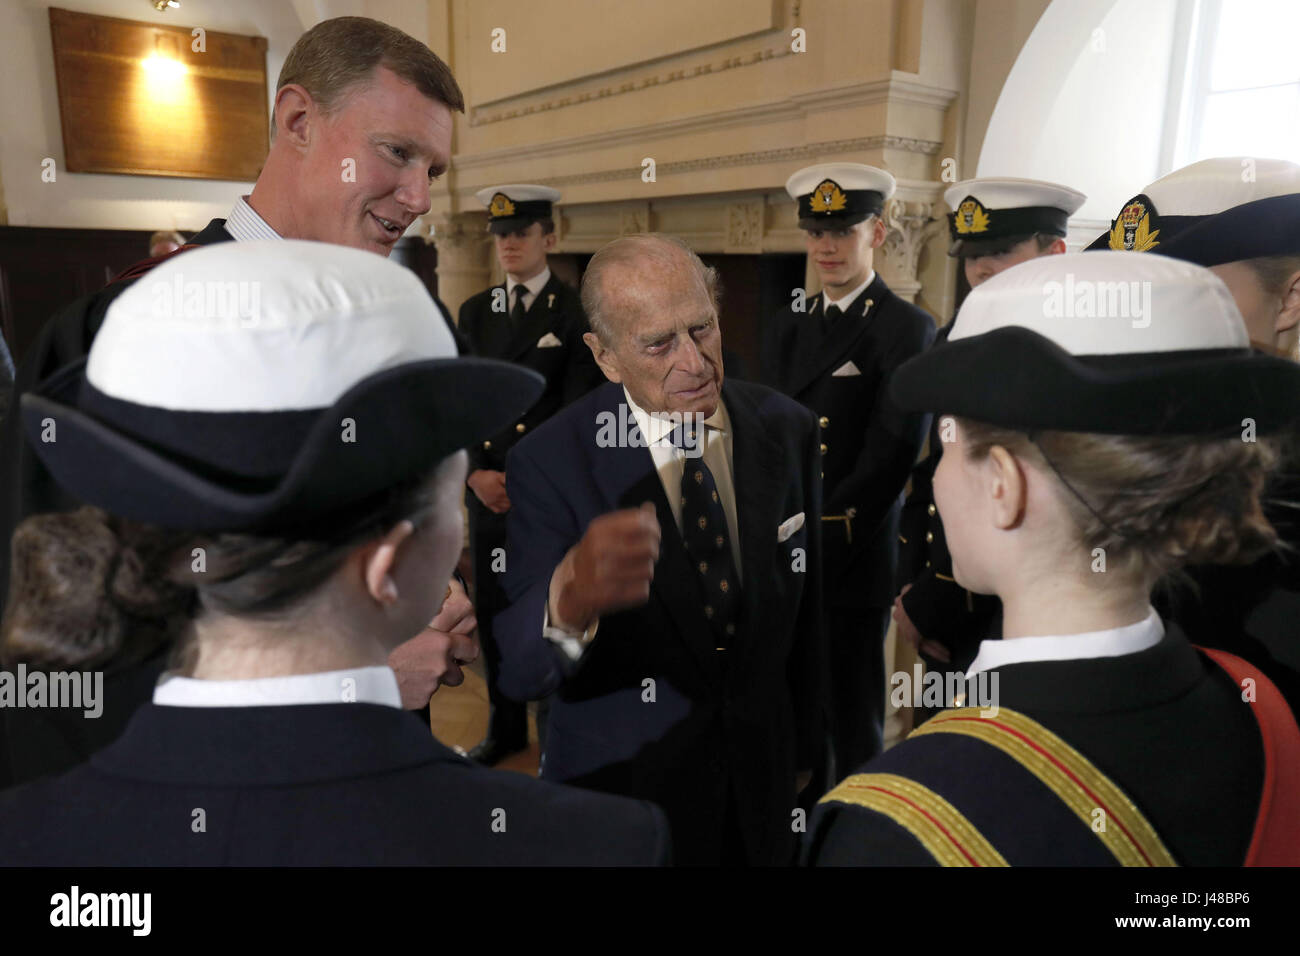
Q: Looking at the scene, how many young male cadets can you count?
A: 3